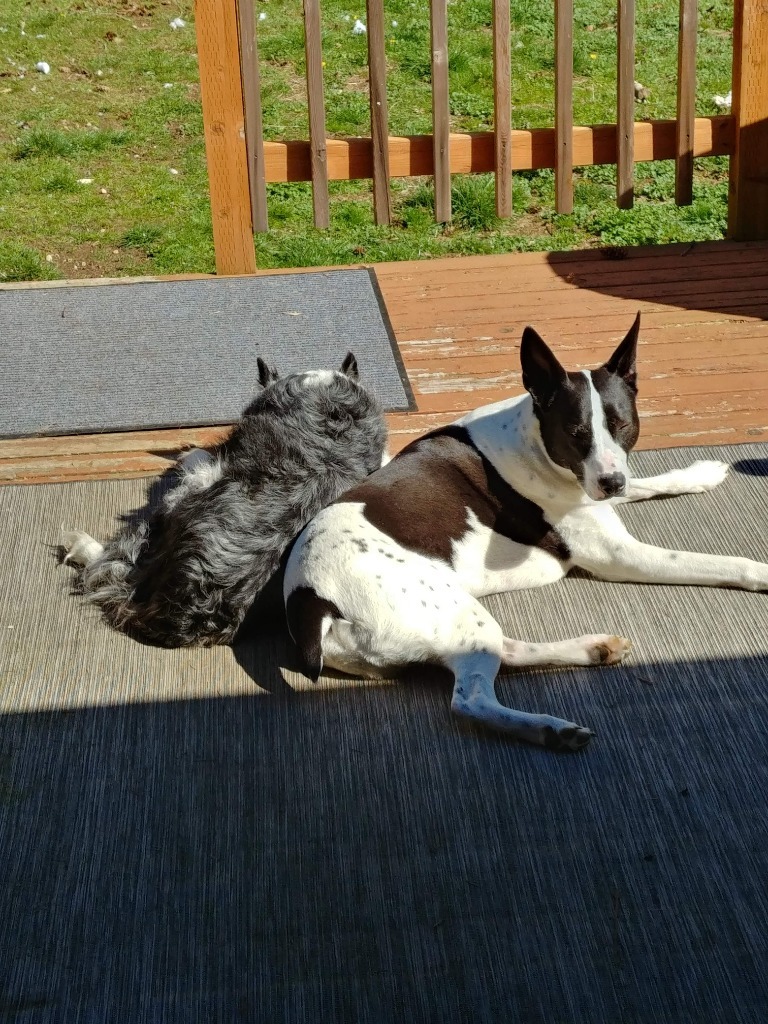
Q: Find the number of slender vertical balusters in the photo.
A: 8